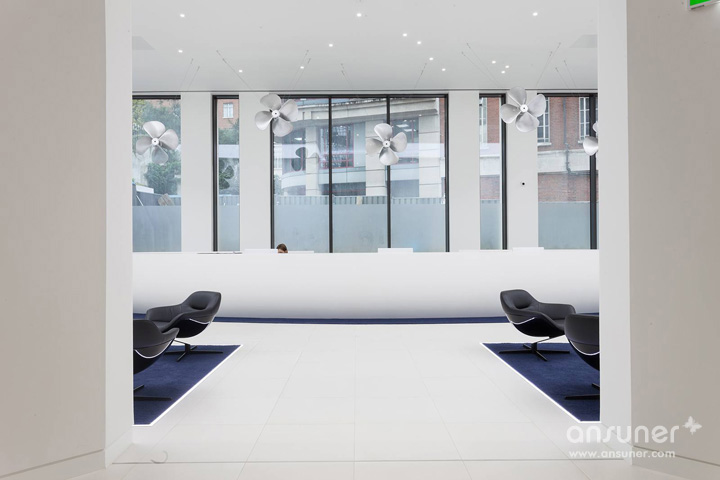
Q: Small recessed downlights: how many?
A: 14